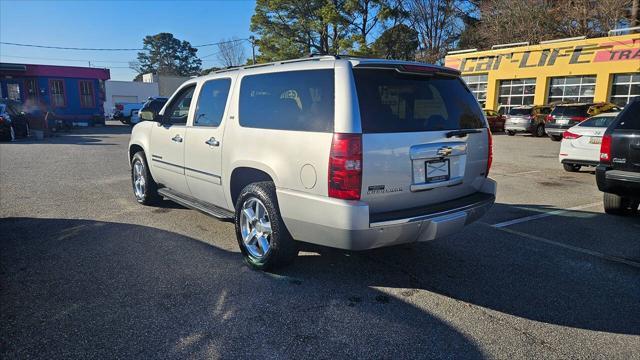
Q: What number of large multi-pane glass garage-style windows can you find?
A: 4